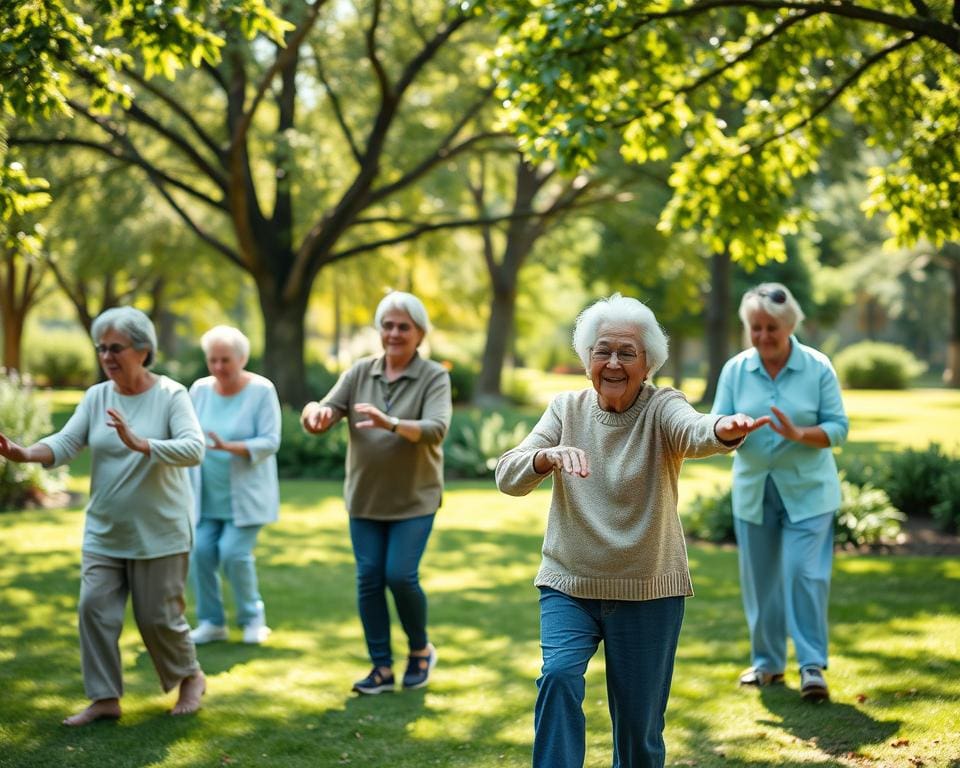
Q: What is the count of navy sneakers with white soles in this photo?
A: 2